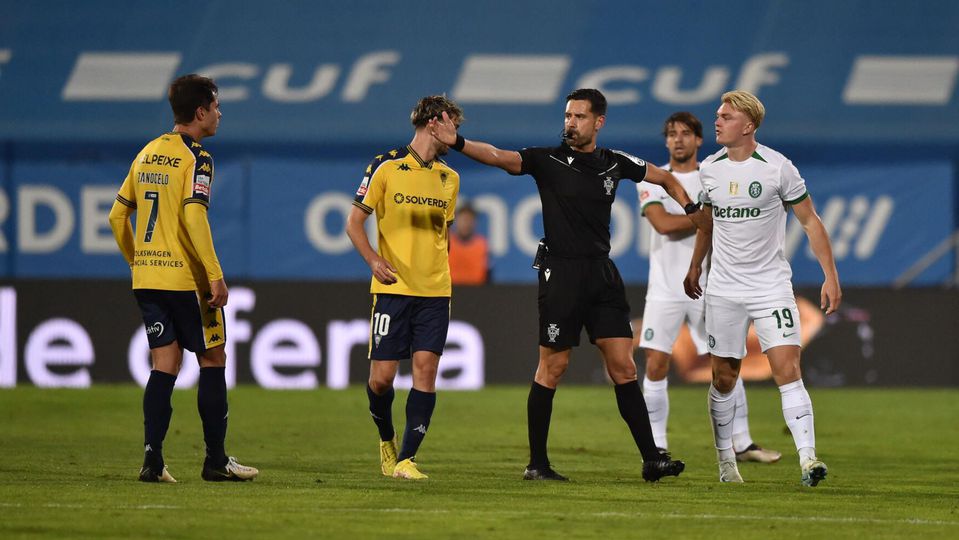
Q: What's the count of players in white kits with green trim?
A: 2